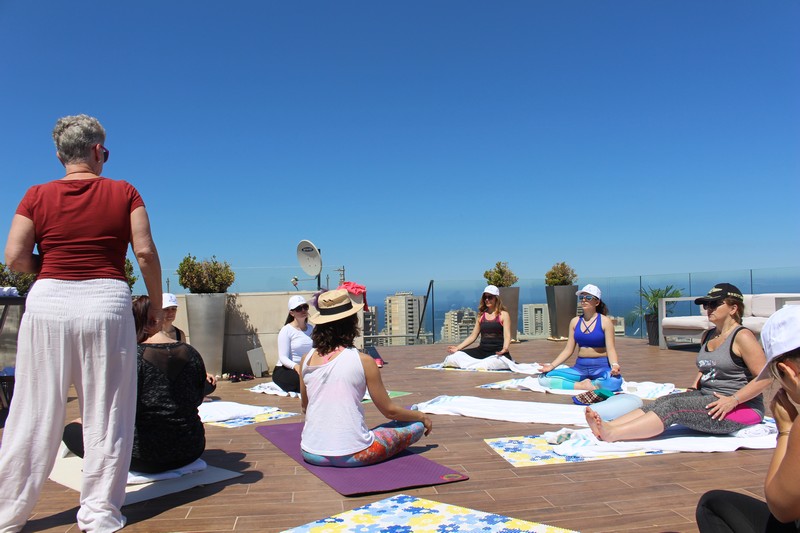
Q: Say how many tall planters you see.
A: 3